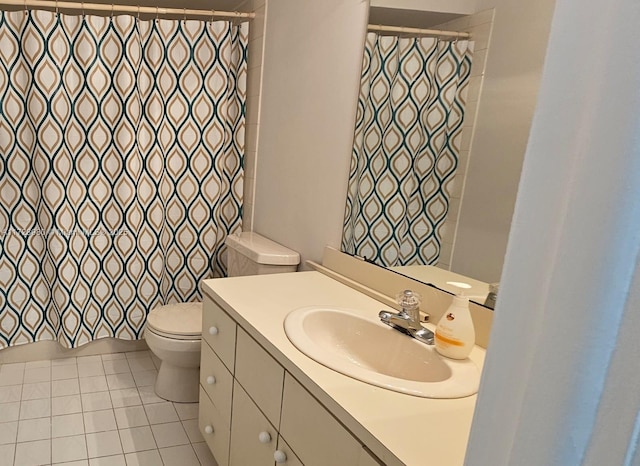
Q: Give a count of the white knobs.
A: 5